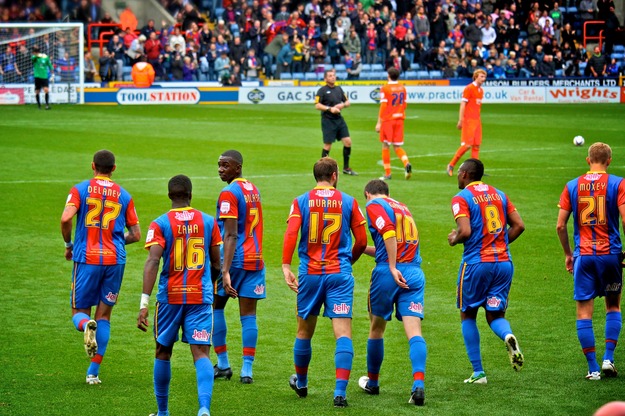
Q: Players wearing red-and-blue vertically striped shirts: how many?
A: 7